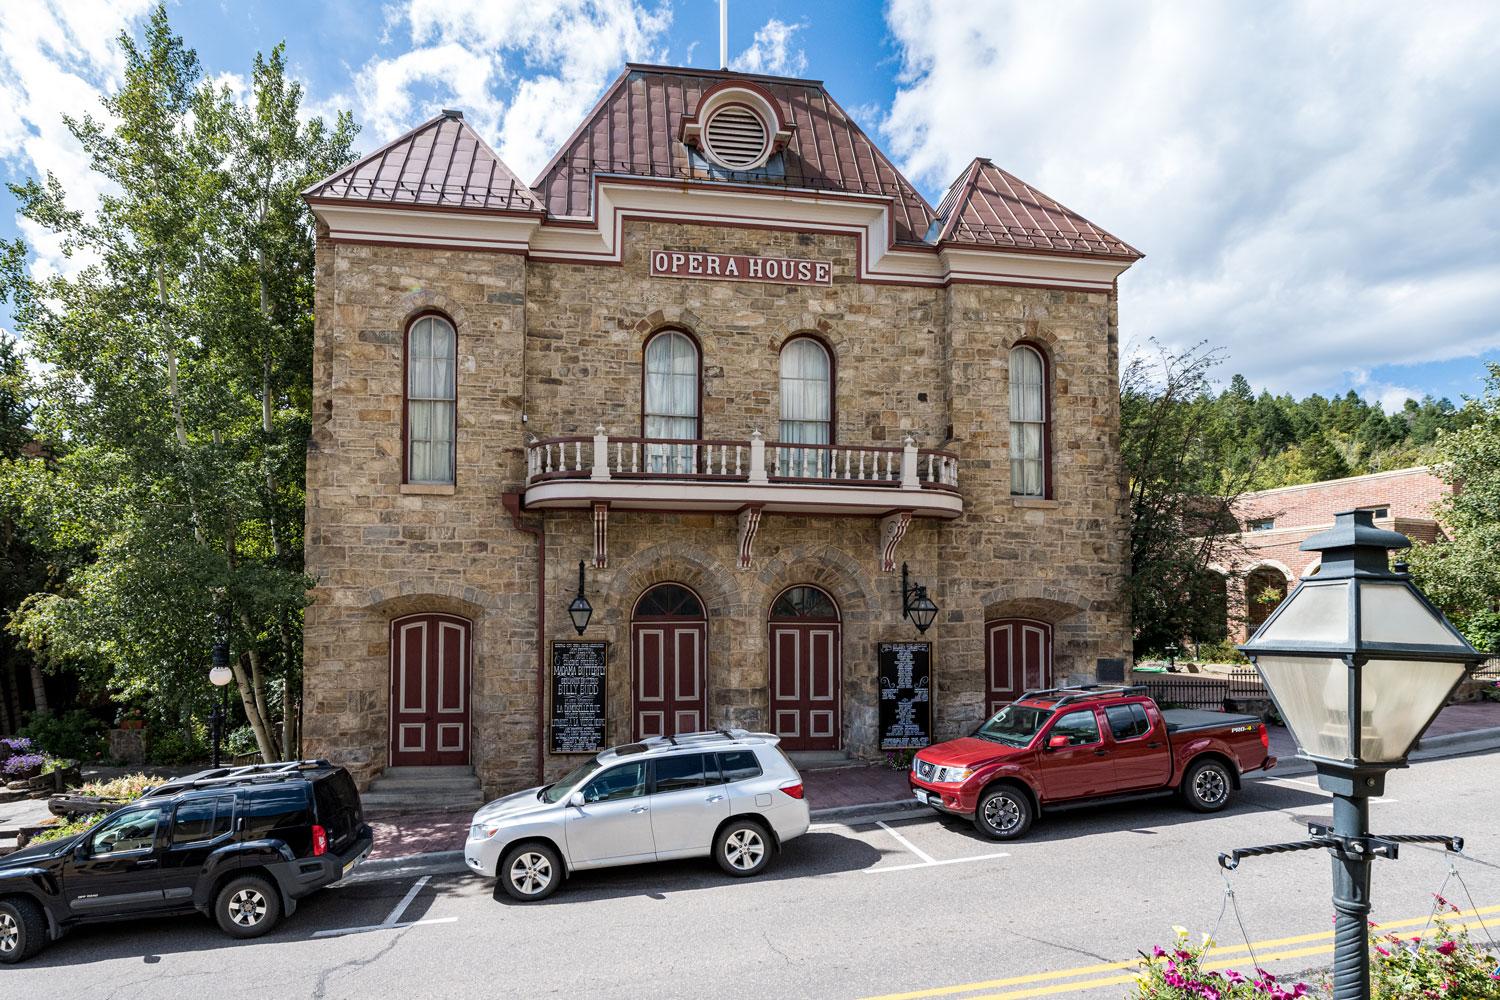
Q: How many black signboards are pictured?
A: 2